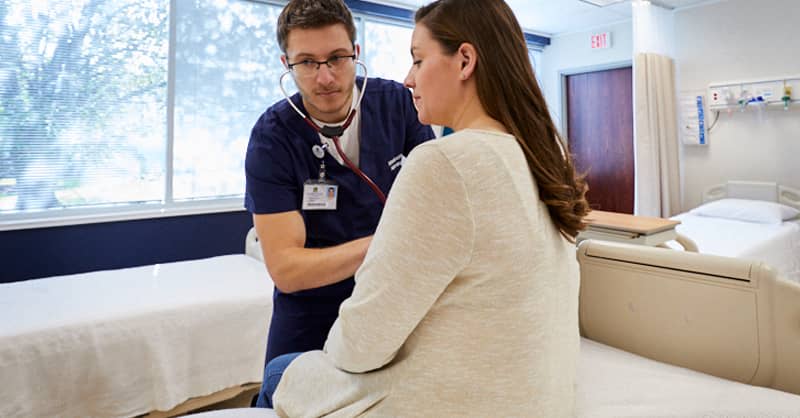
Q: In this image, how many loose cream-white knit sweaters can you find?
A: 1